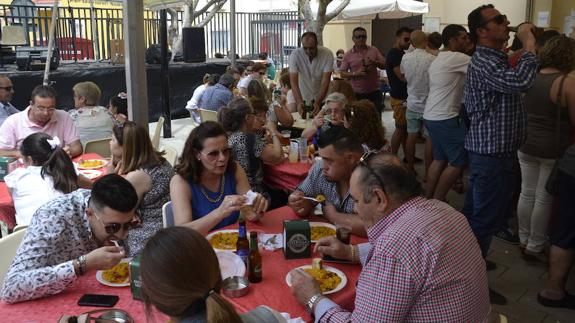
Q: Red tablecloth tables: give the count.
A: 3